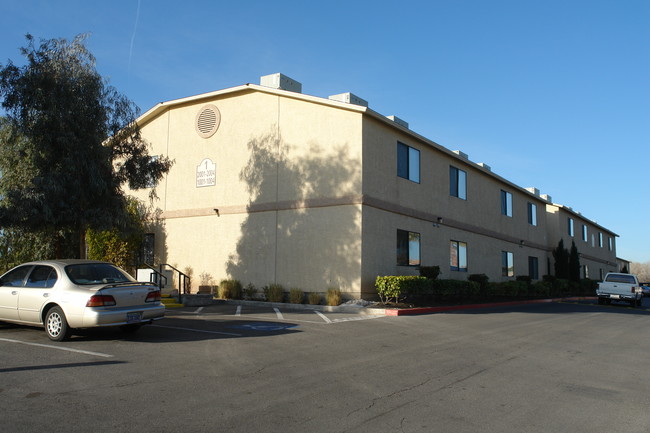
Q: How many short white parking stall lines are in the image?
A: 4